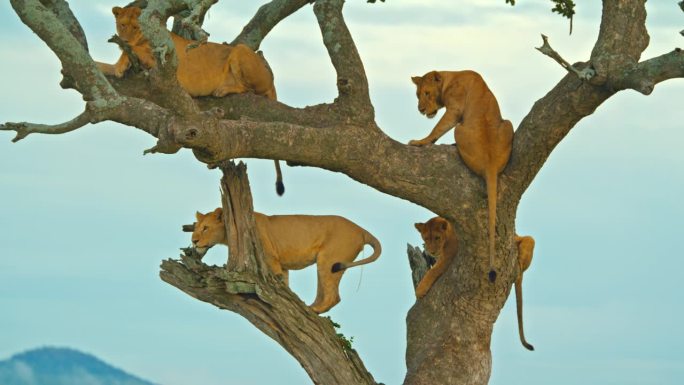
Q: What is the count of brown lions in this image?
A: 4